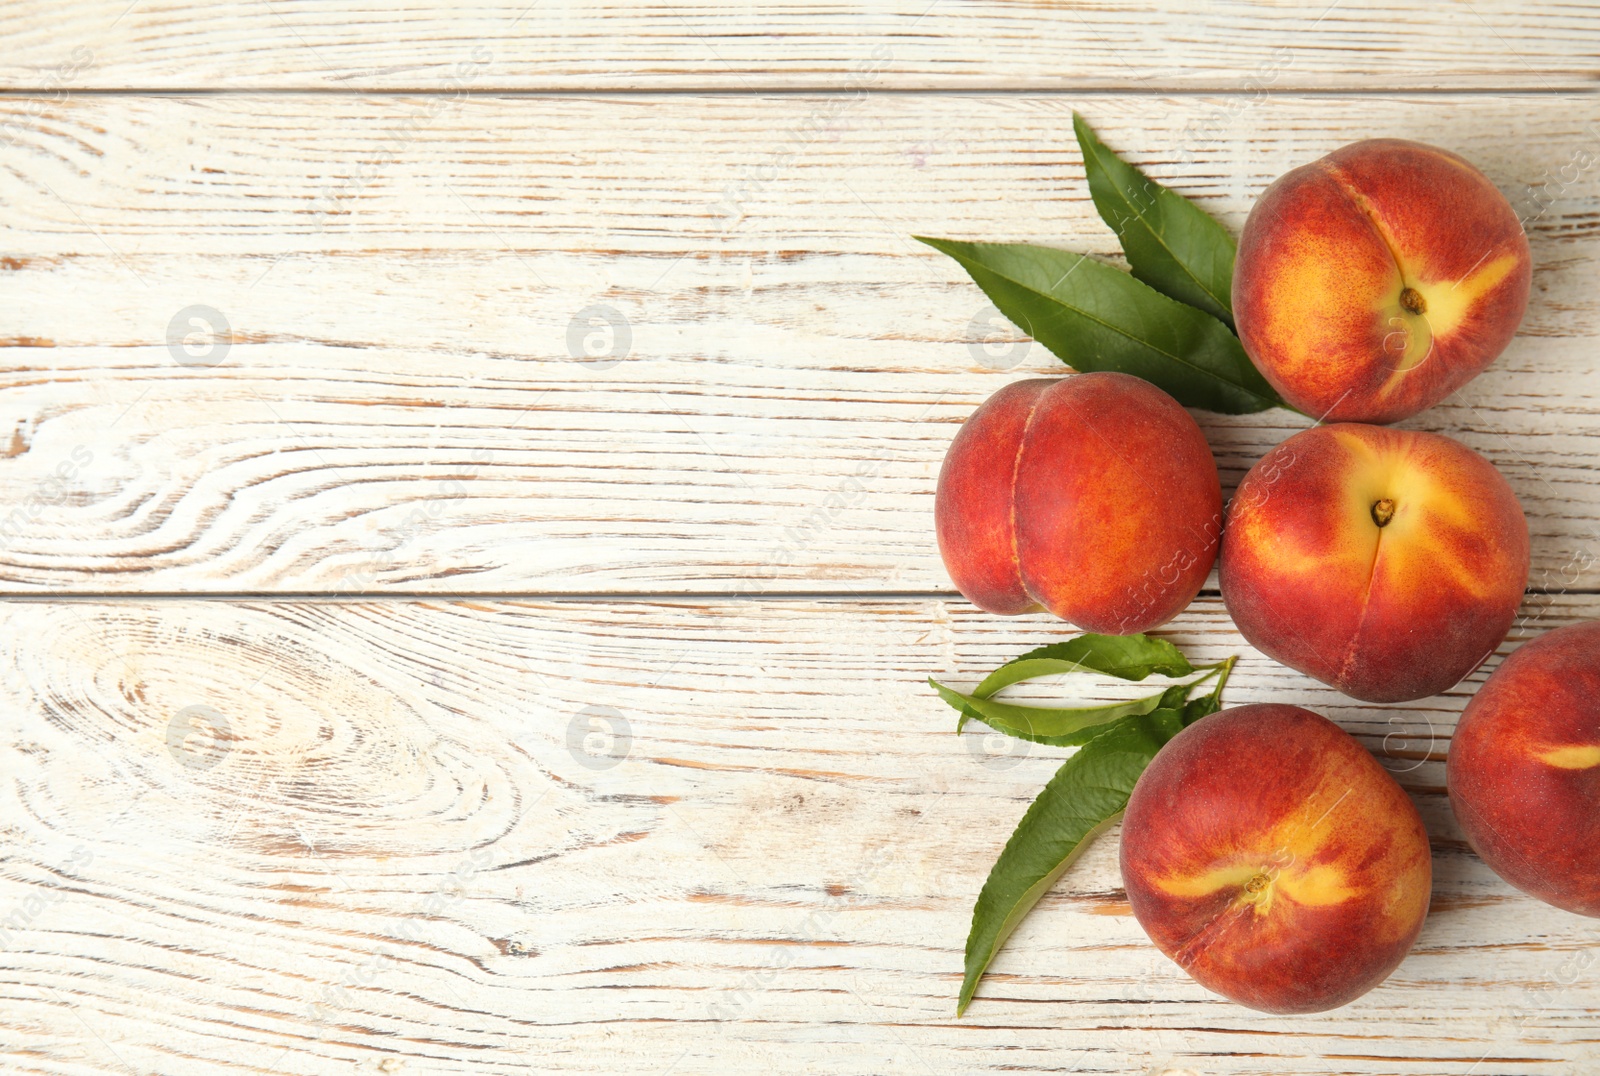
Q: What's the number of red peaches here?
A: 5